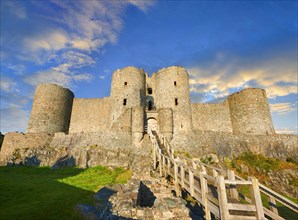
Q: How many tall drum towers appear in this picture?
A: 4